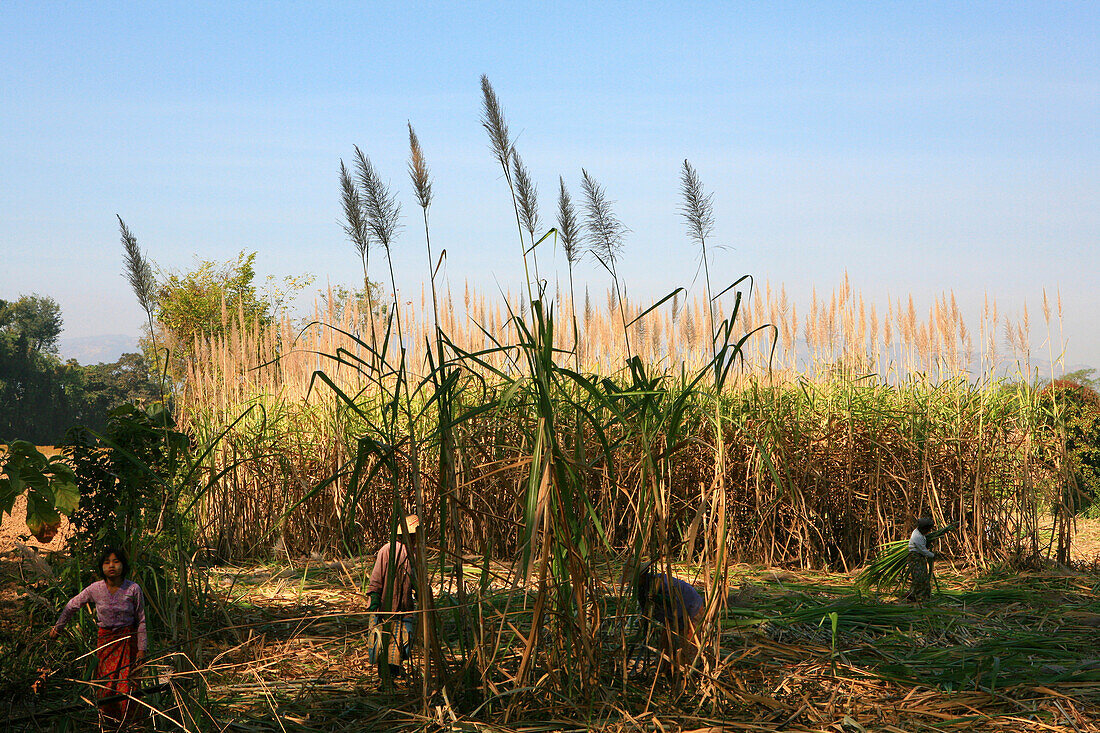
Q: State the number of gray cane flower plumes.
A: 9